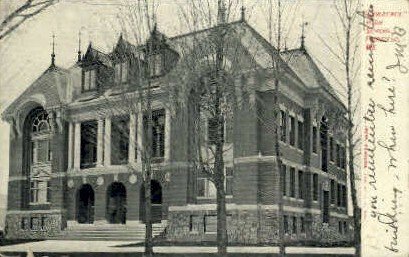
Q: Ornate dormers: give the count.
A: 3